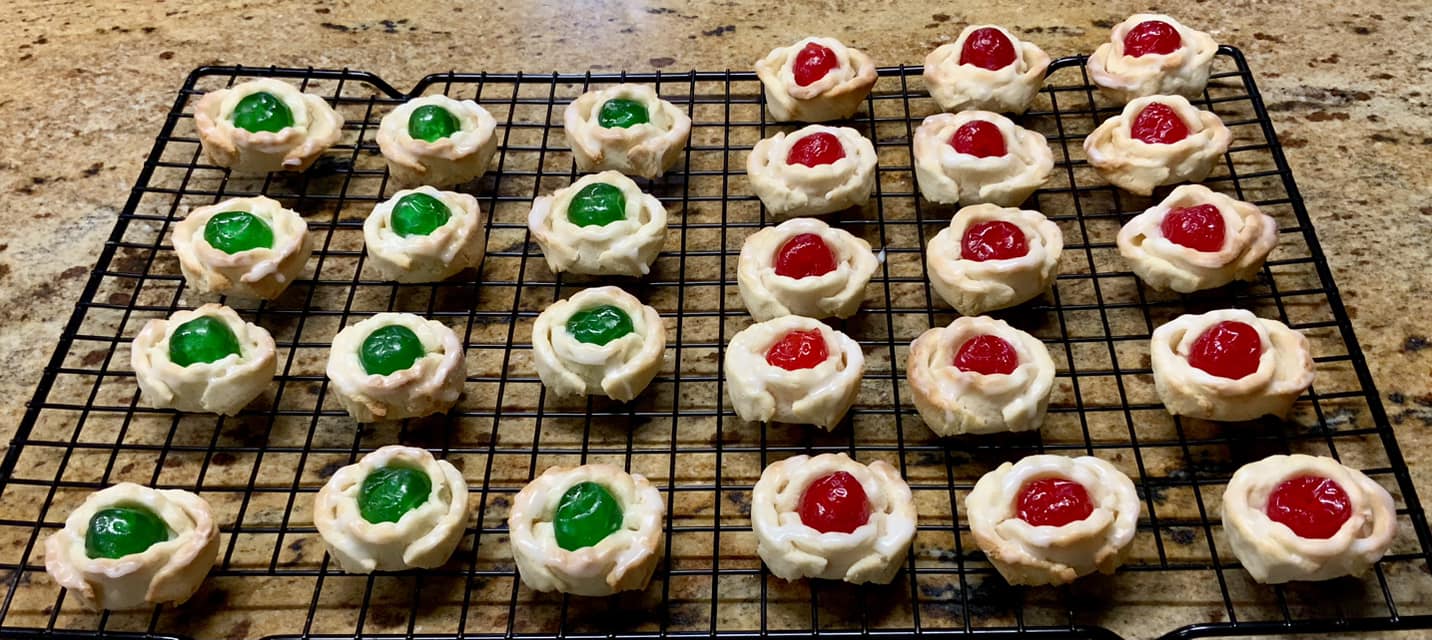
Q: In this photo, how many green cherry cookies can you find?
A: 12